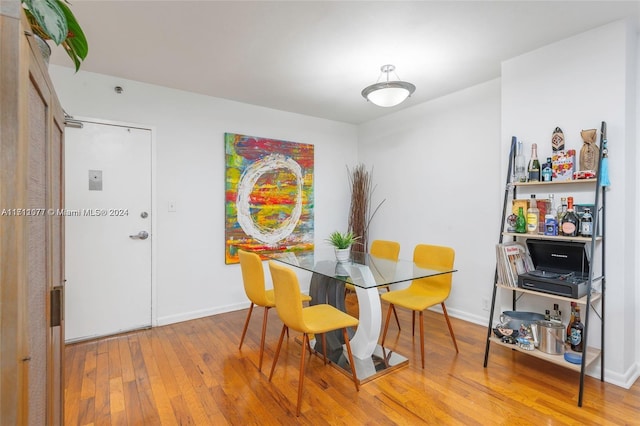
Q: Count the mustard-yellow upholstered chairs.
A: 4